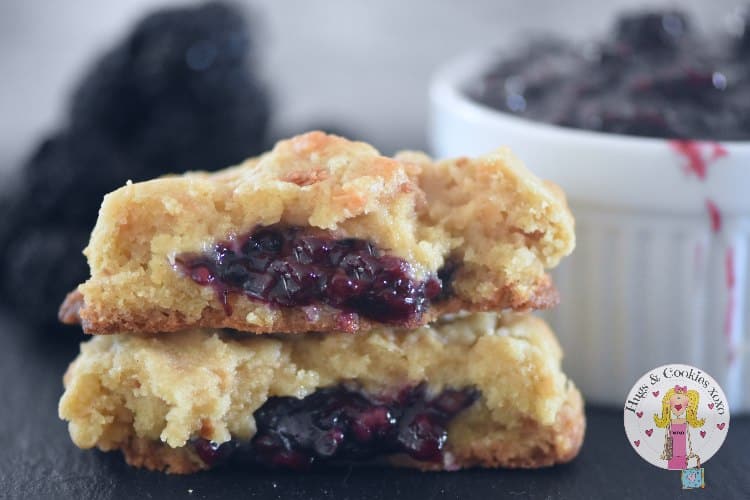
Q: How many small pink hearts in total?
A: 7